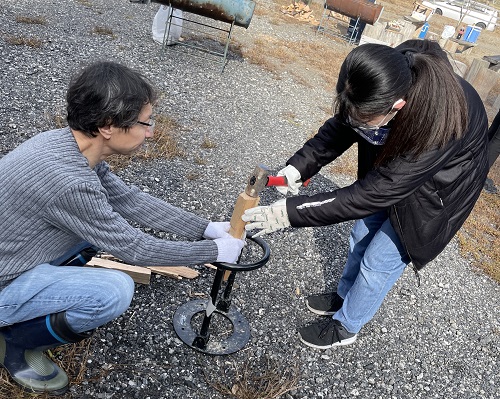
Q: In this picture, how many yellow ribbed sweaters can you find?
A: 0